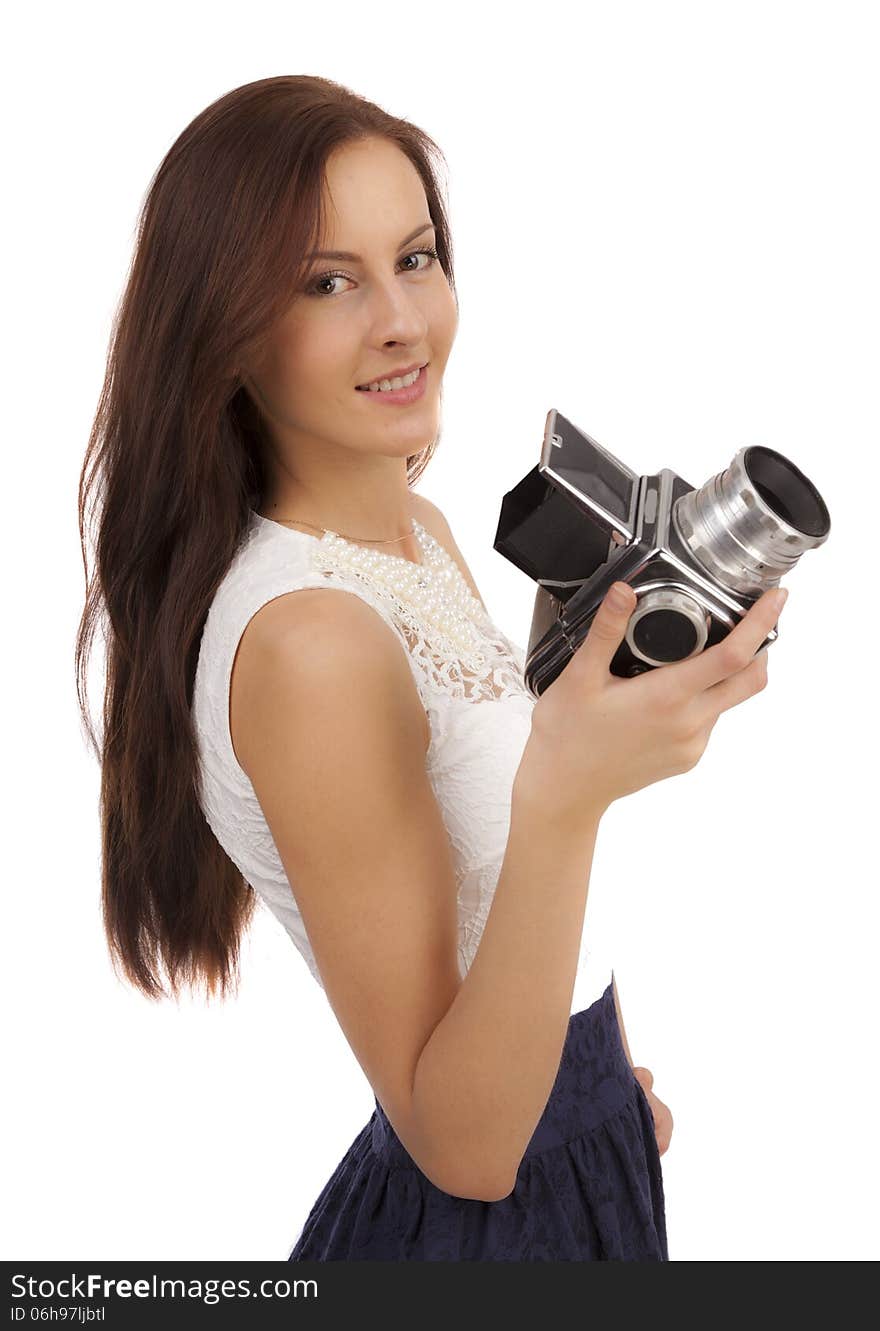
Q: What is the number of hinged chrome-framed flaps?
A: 1